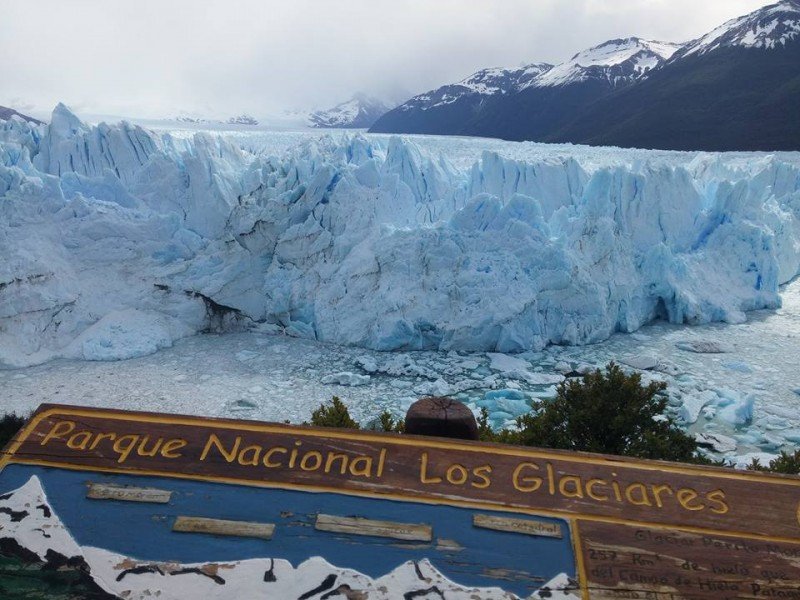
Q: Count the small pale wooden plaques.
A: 4